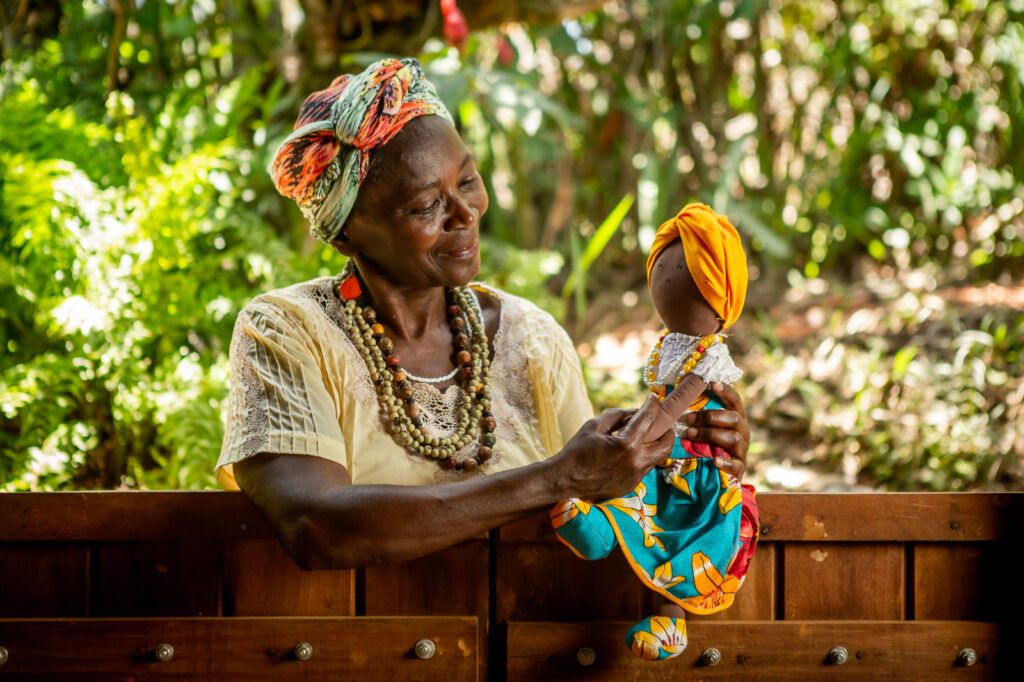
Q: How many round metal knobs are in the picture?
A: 8